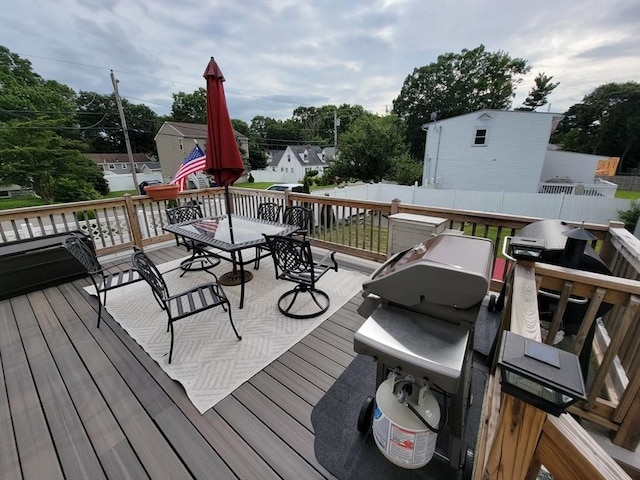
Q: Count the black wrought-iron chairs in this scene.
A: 6